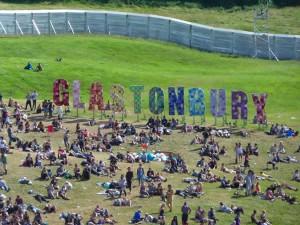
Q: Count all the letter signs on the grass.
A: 11